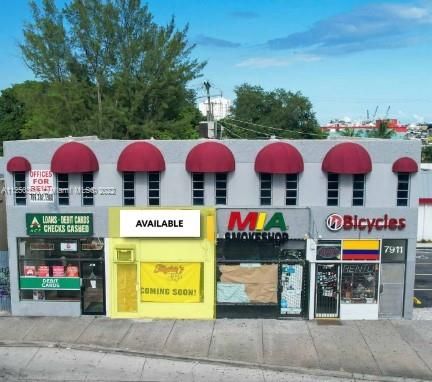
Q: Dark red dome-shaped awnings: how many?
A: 7